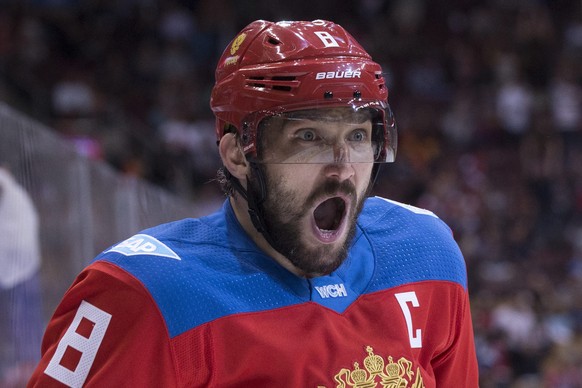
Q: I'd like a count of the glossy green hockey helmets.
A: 0